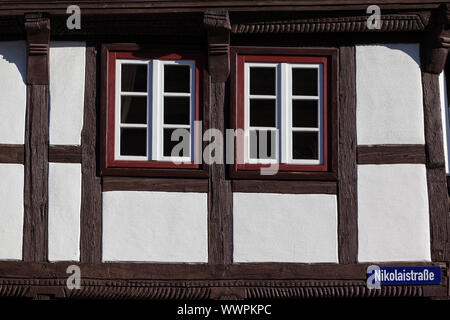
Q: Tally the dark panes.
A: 12